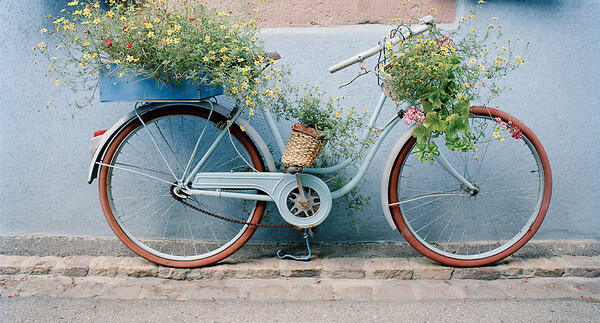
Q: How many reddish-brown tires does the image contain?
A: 2